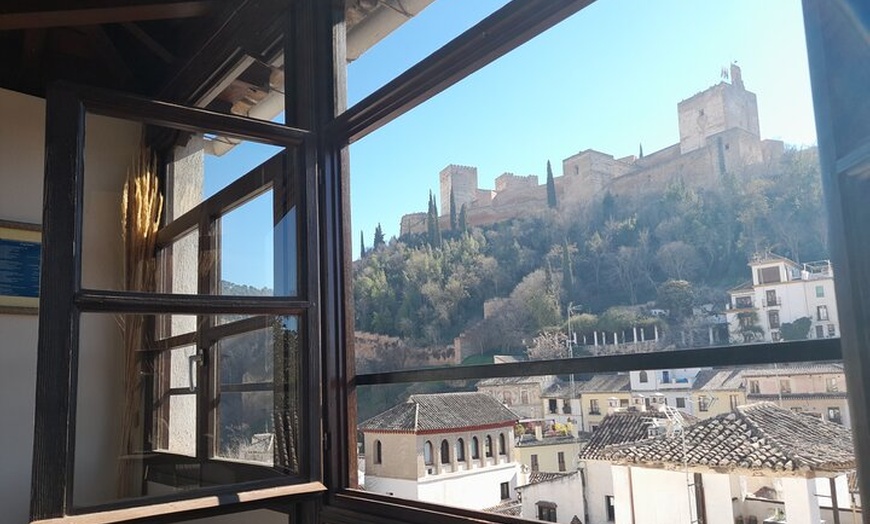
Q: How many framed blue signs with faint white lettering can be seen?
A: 1